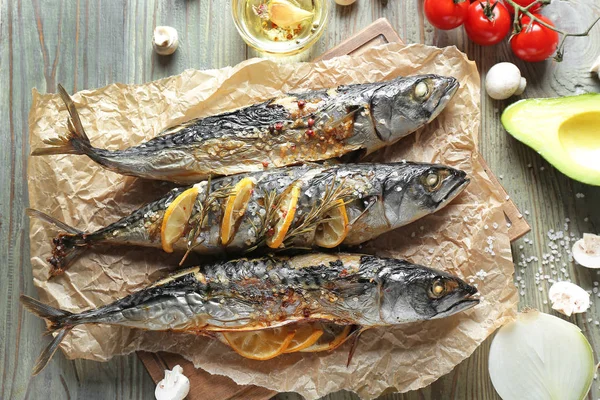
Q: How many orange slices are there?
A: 7